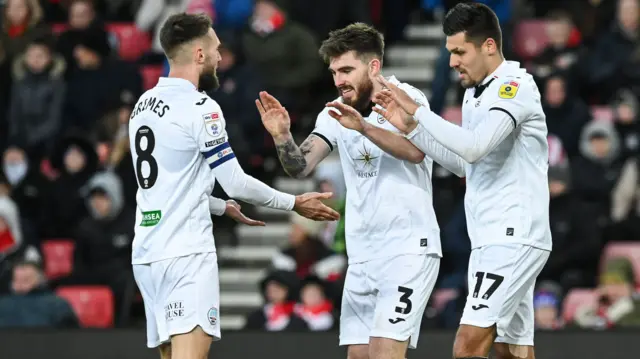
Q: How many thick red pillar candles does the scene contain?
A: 0